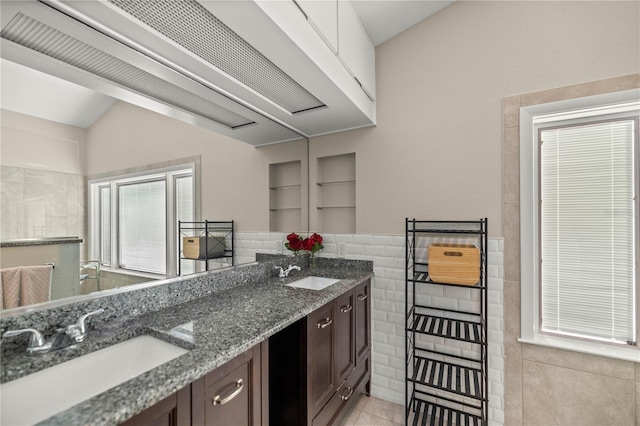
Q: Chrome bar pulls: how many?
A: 5